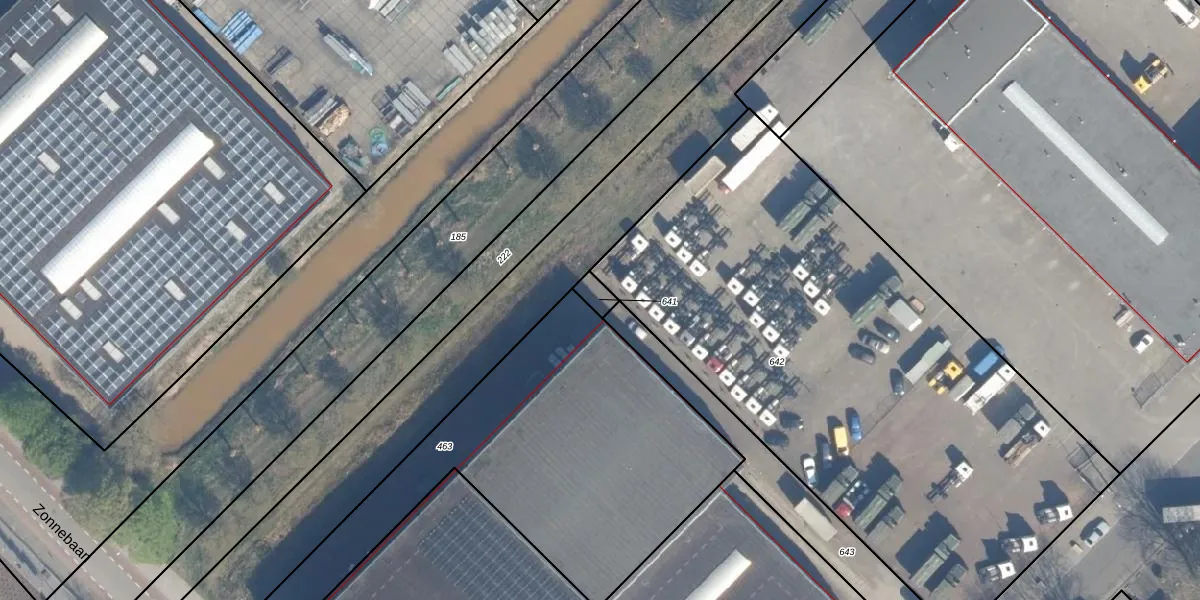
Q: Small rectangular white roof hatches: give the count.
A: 13